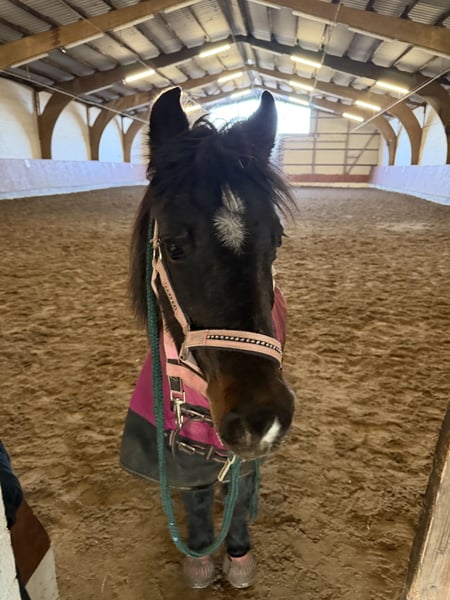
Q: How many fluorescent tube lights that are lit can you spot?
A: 11